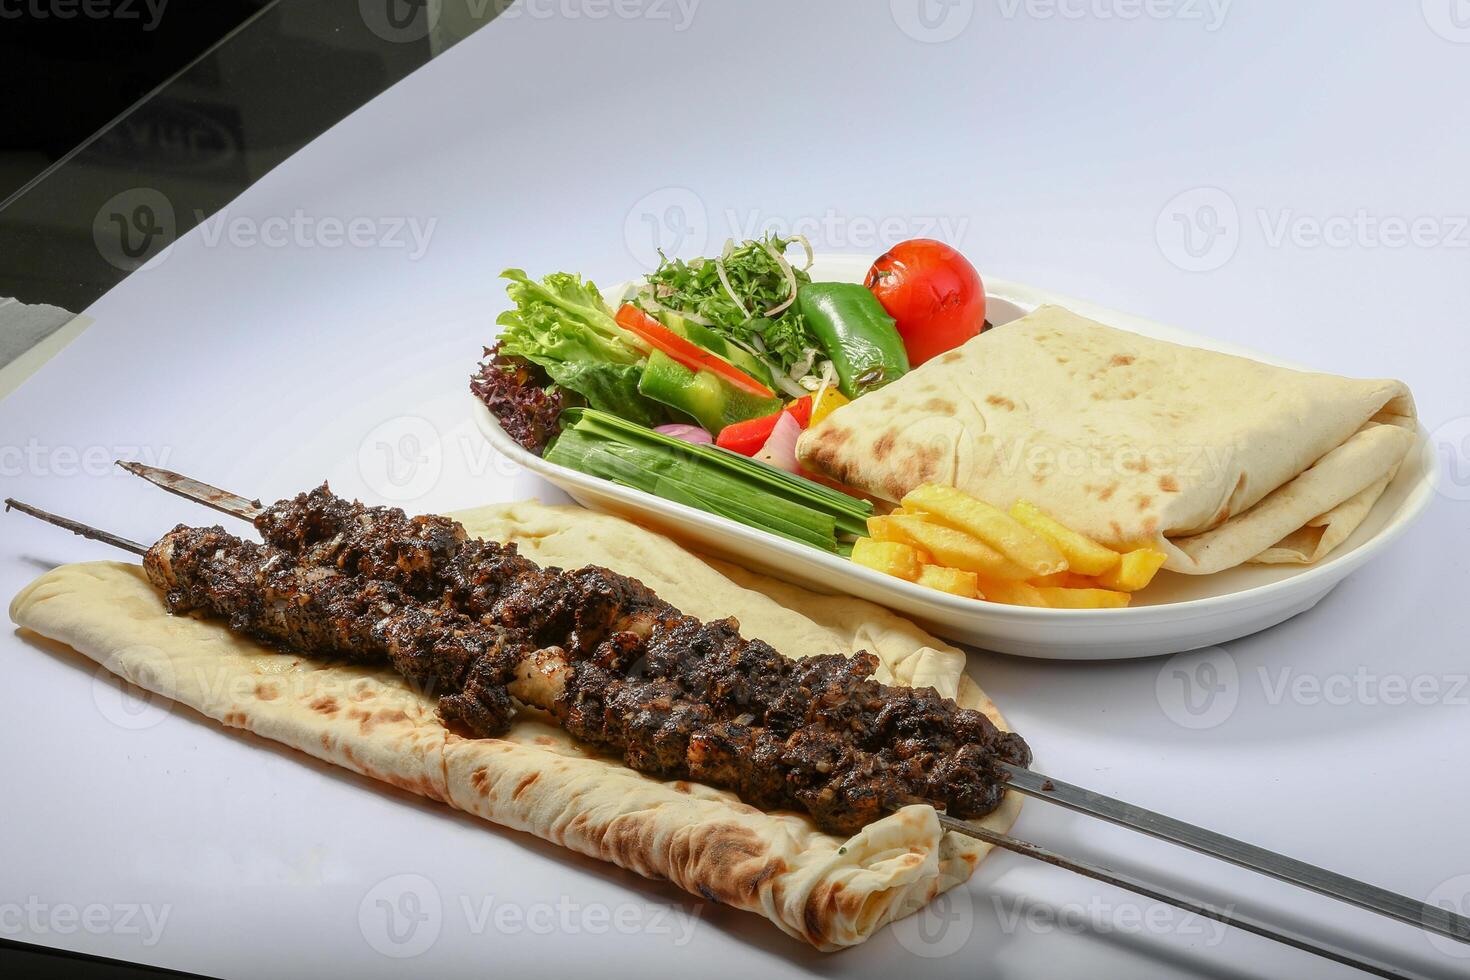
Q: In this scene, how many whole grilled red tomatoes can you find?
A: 1